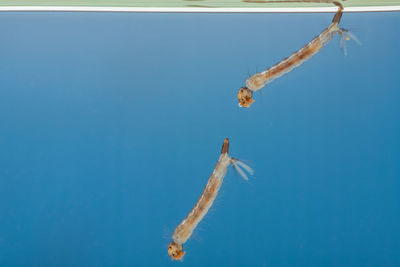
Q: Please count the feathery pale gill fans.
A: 2